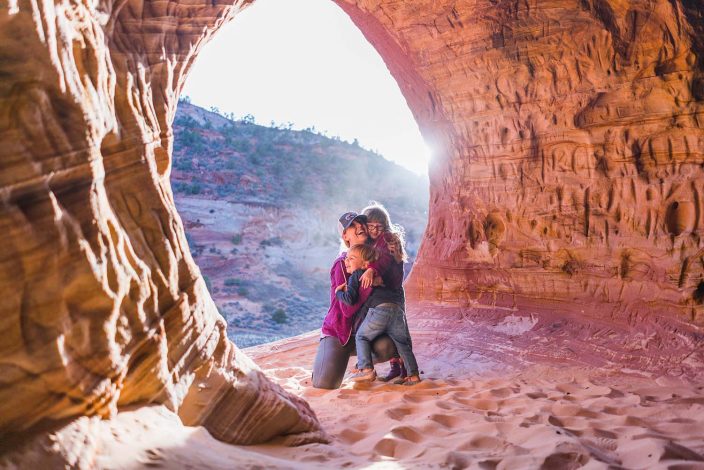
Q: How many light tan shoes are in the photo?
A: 2